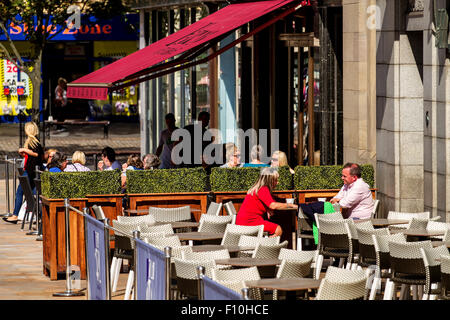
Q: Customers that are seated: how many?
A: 11